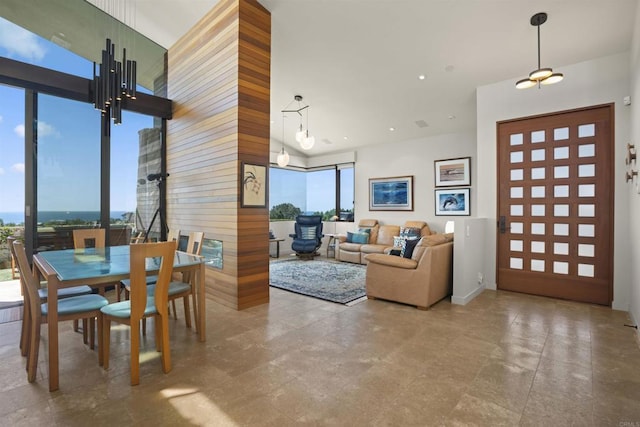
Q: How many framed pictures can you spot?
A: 4